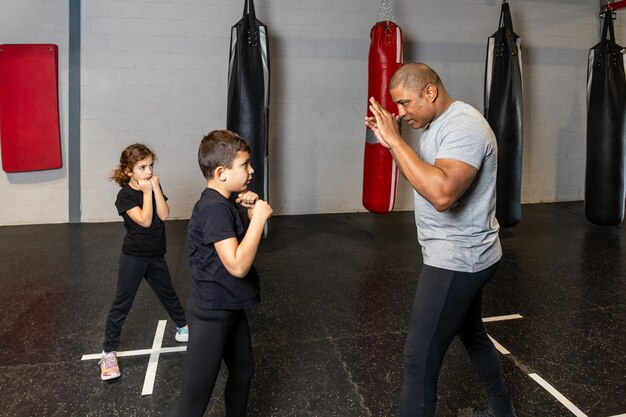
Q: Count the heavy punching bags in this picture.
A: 4